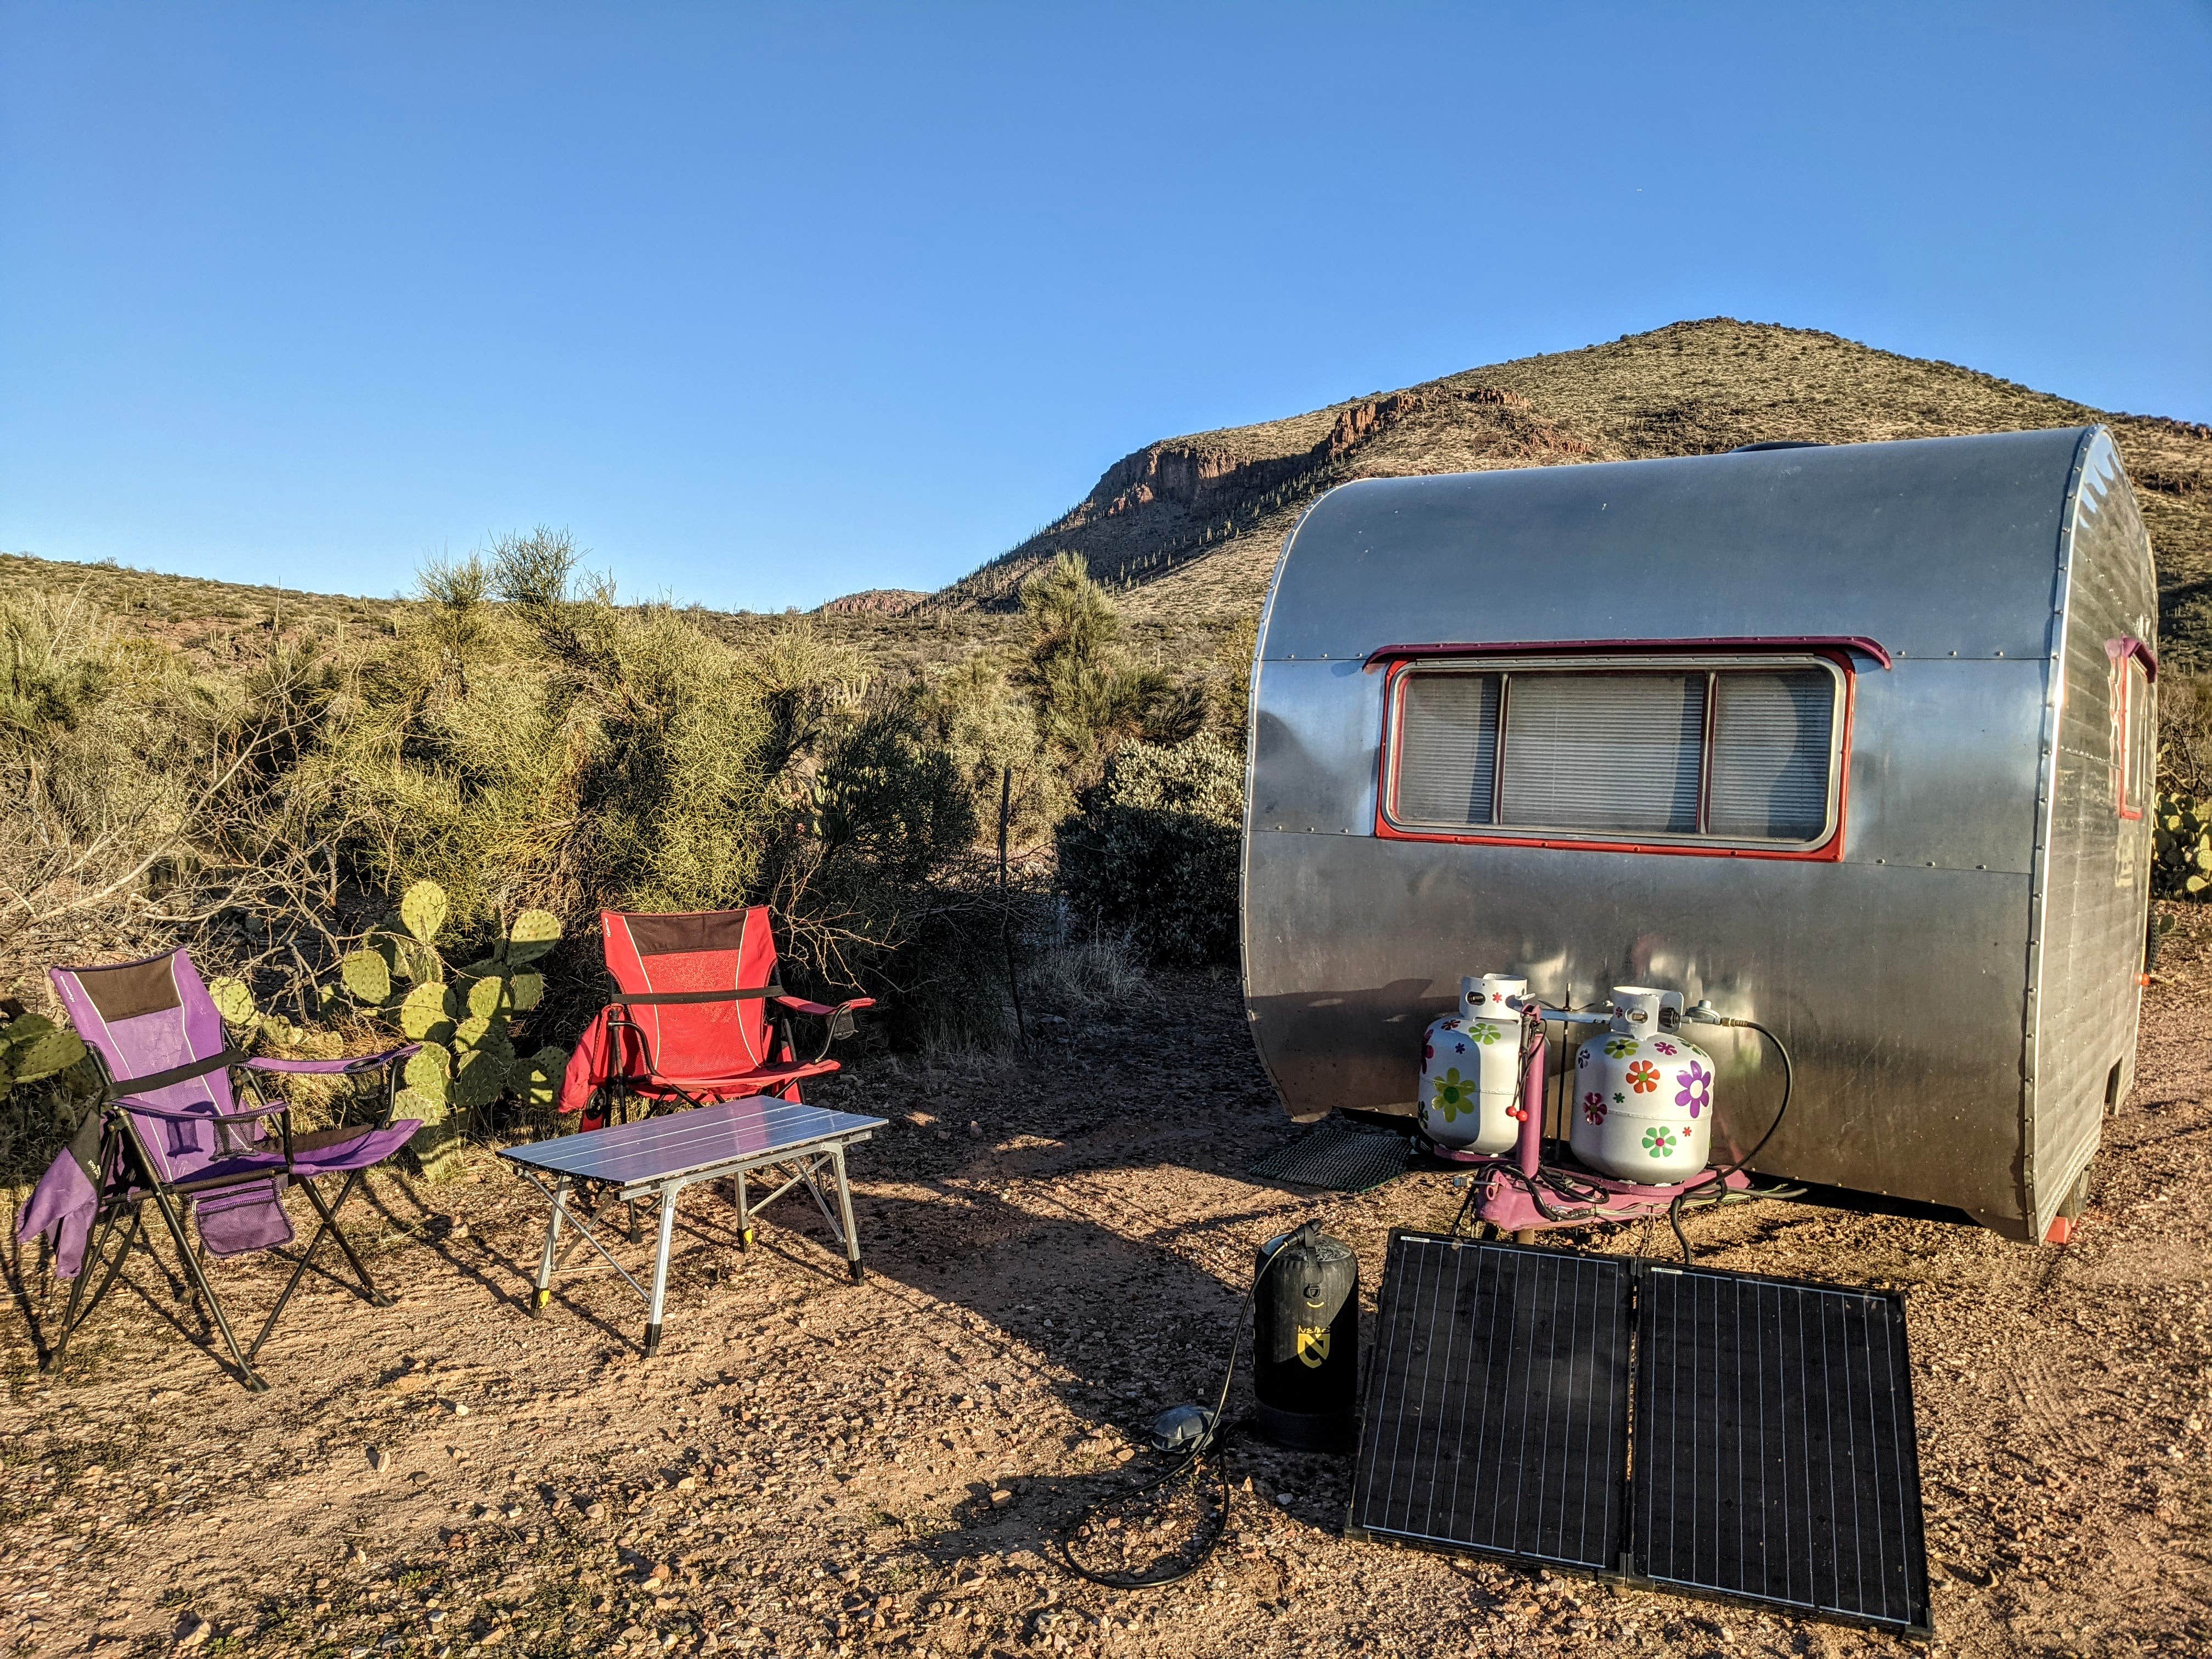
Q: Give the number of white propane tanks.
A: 2